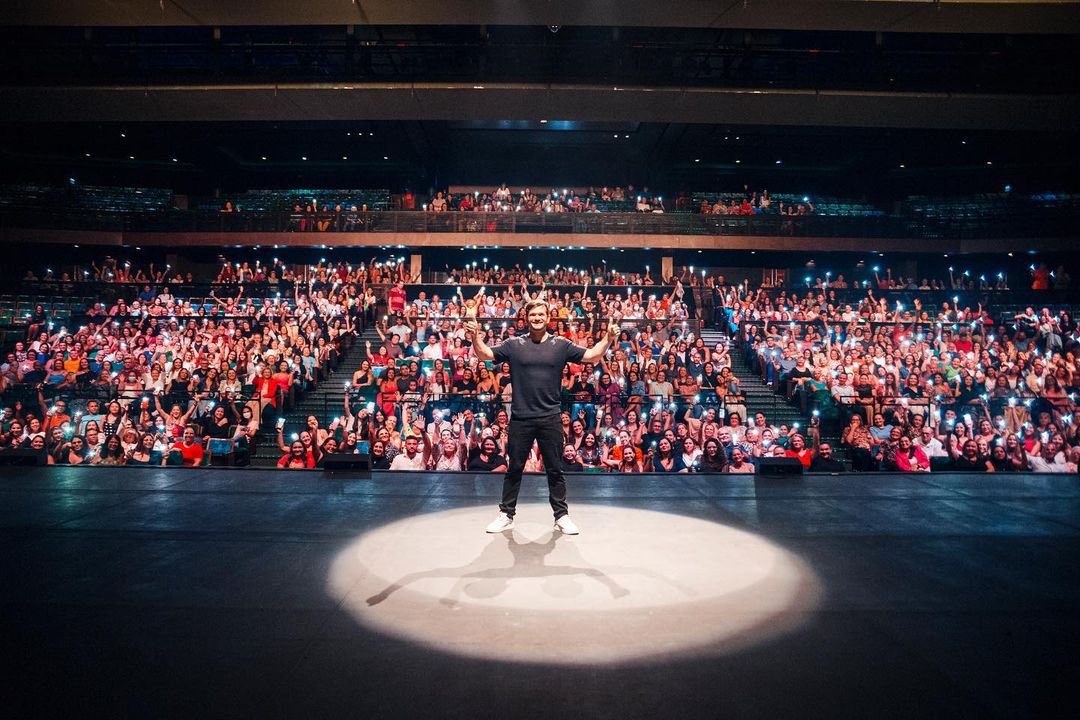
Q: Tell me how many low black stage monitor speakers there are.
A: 3